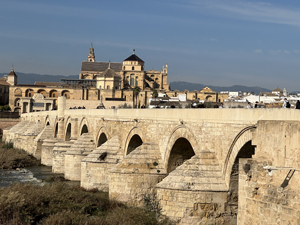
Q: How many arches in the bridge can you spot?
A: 8